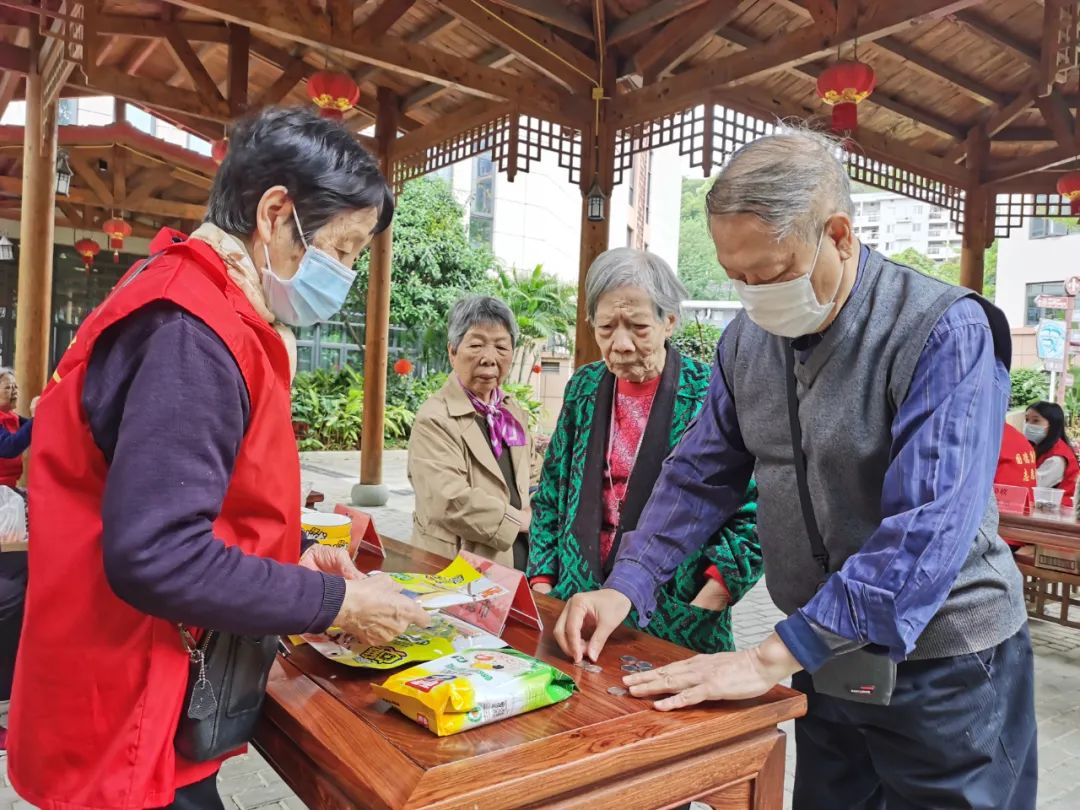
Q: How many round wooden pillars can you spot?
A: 4